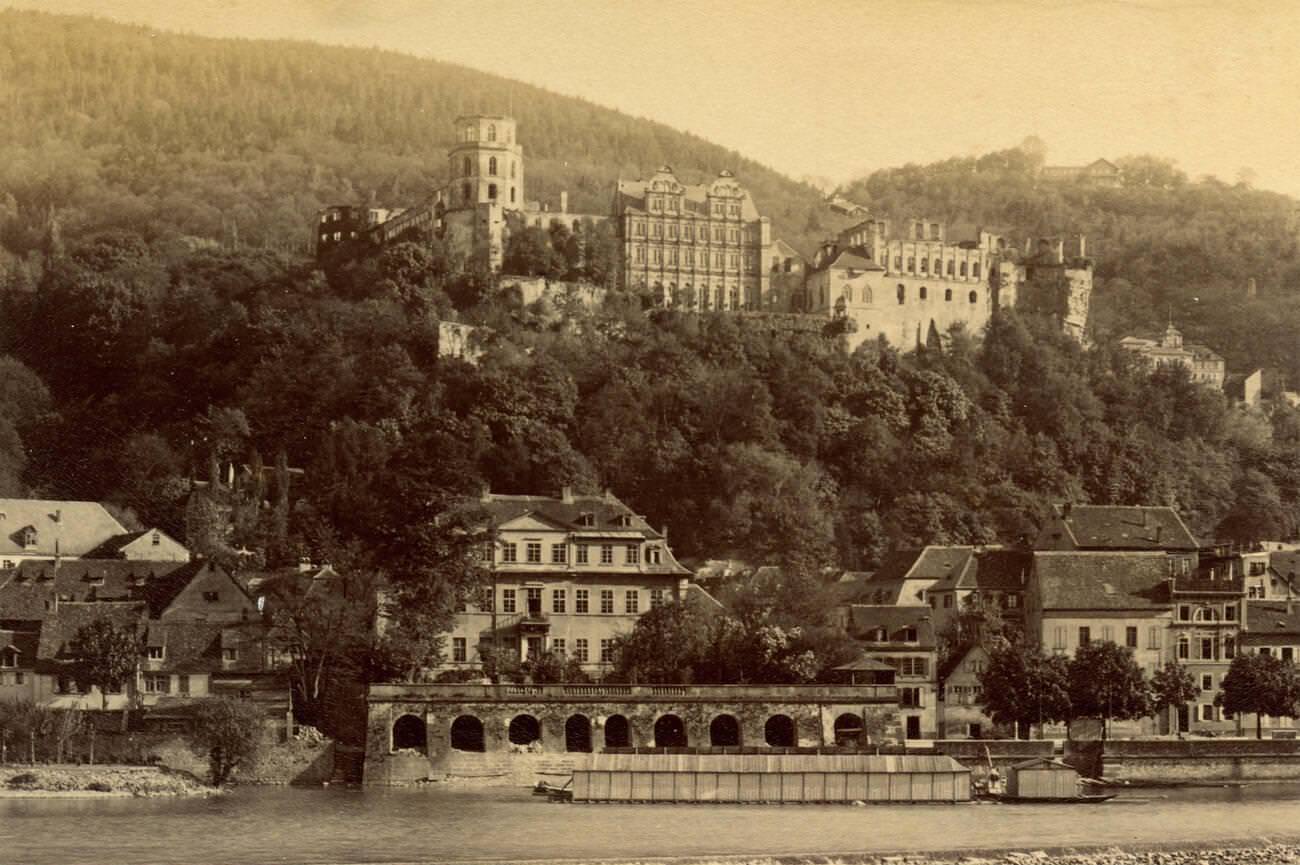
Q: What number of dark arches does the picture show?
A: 9